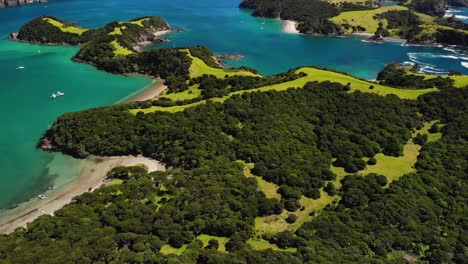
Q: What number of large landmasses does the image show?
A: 2